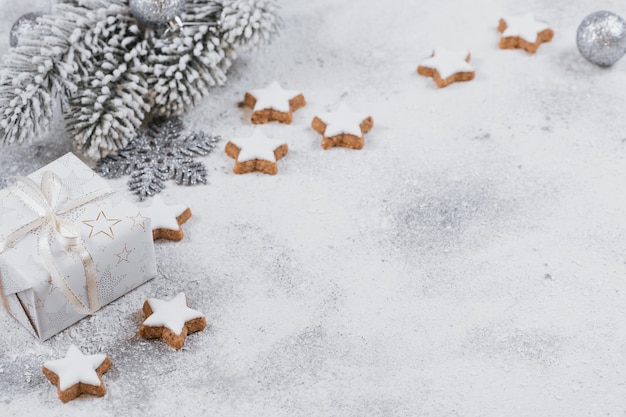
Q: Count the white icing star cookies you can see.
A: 8